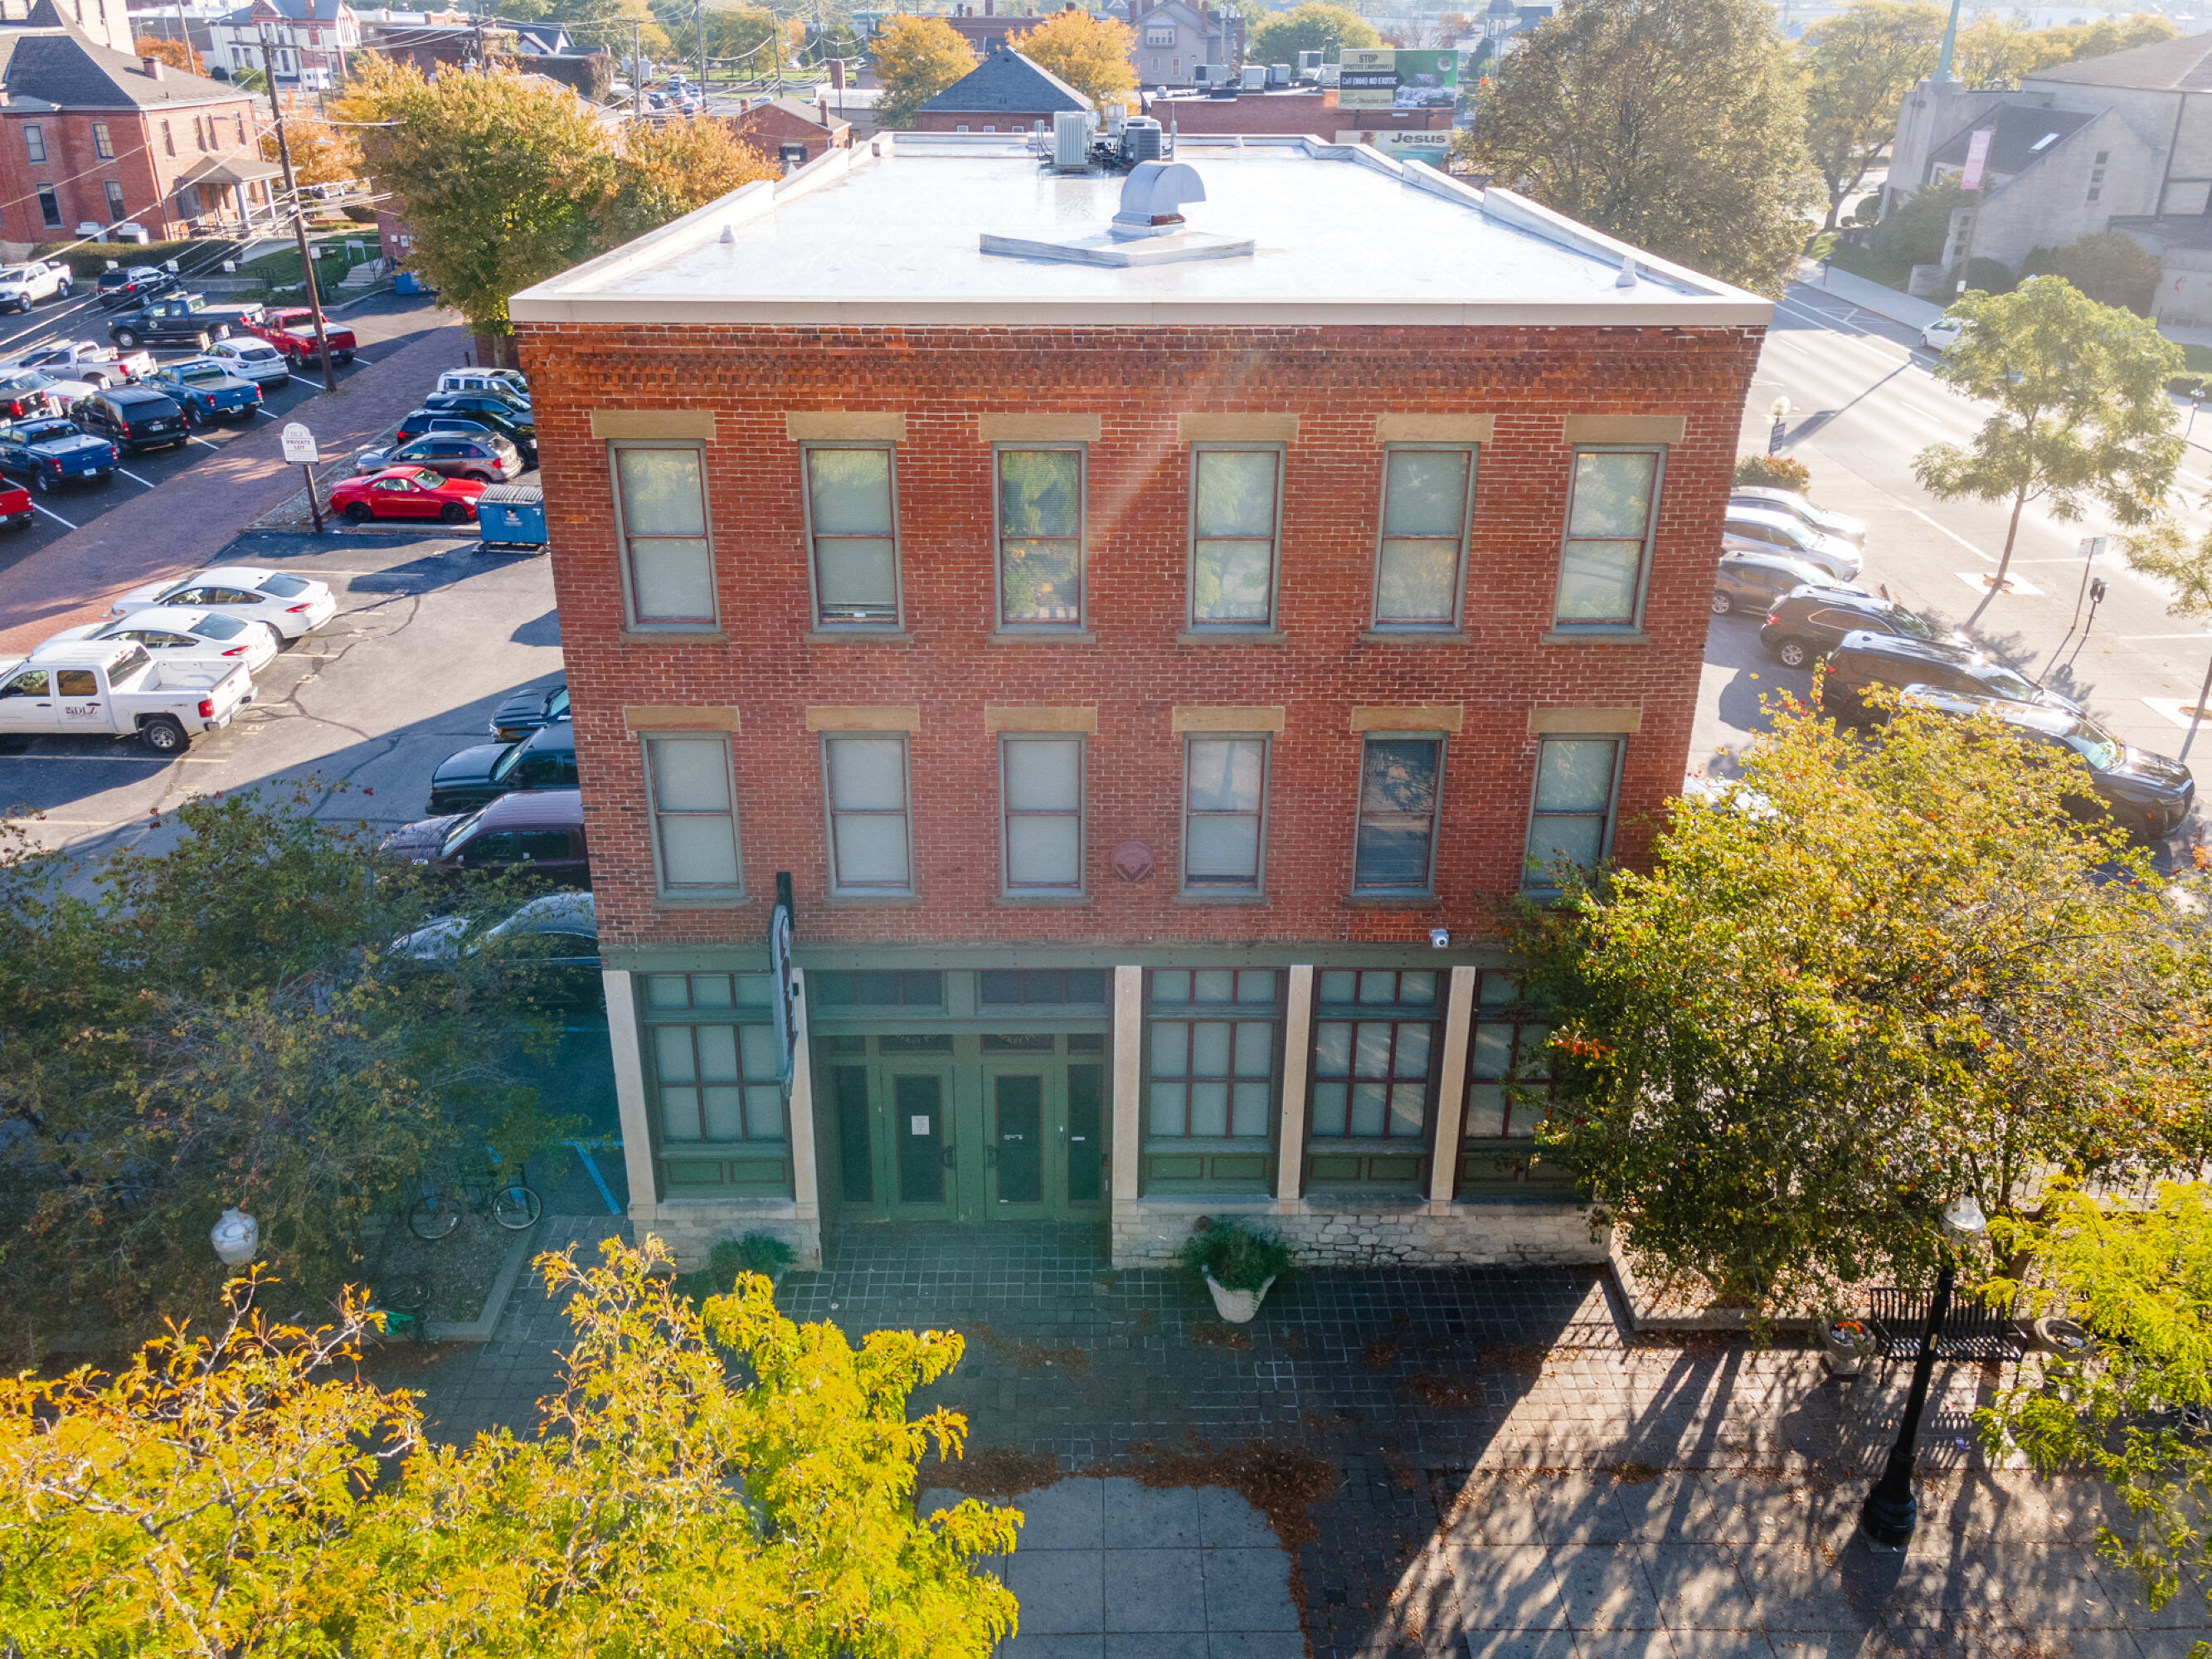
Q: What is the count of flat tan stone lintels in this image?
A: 12